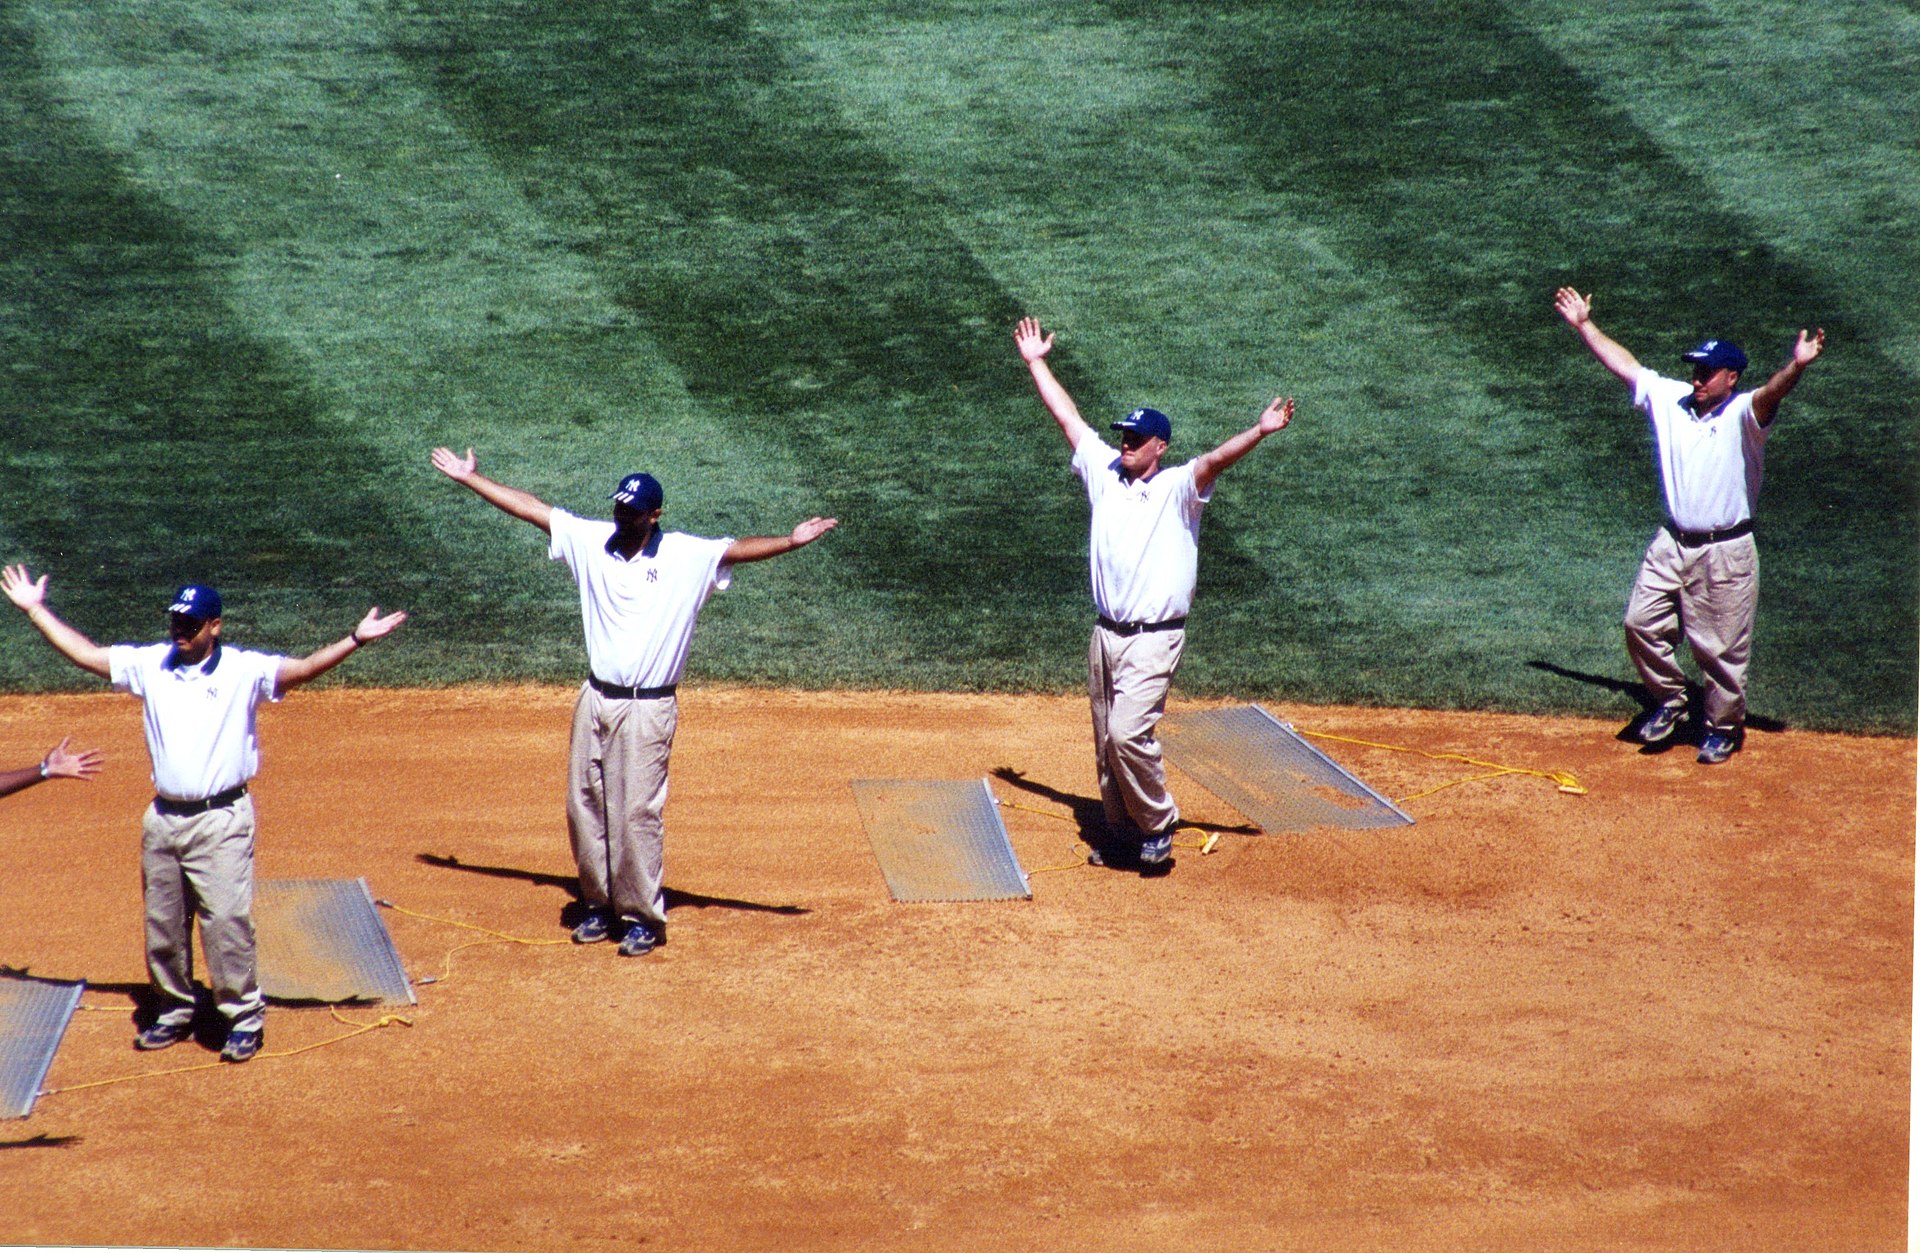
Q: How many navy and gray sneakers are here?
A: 8